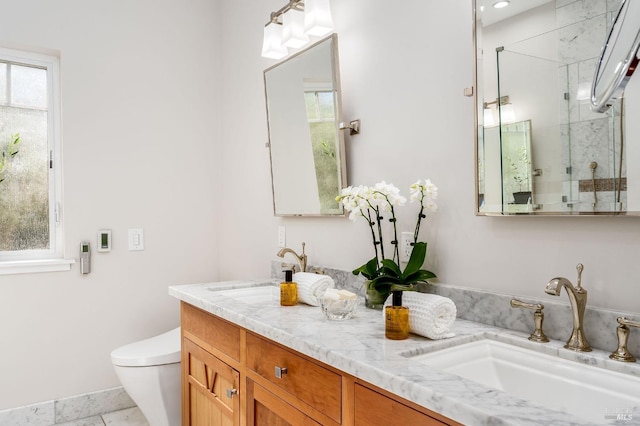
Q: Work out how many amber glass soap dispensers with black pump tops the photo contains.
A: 2